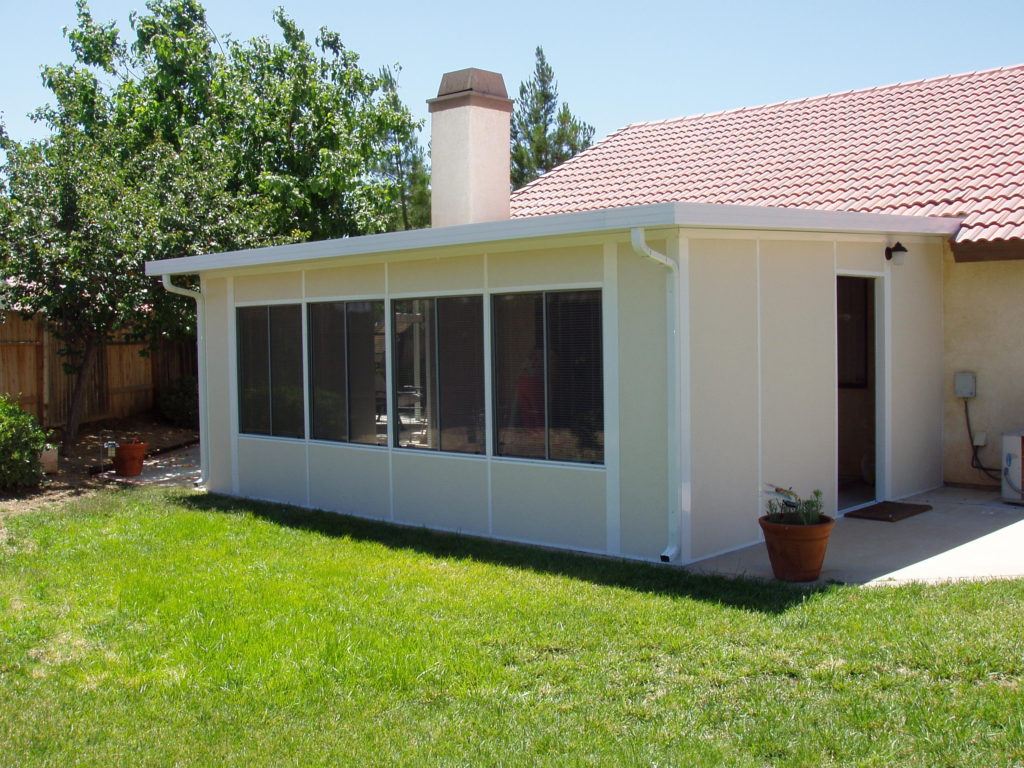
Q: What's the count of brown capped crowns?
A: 1